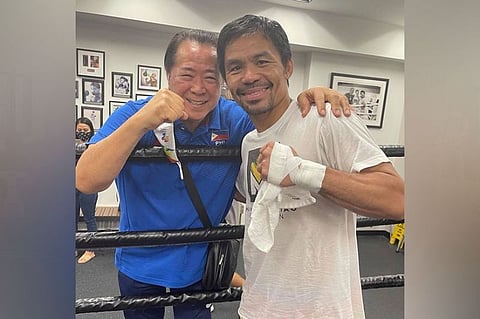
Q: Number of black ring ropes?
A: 3